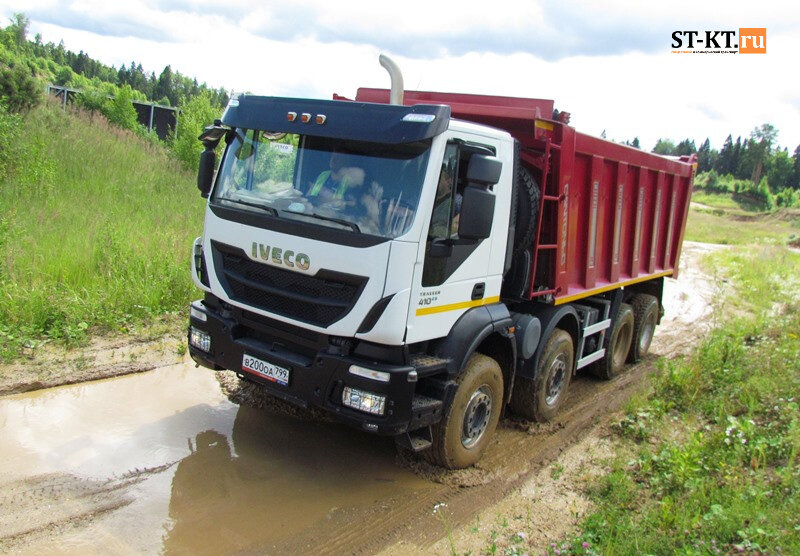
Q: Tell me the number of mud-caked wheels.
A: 4